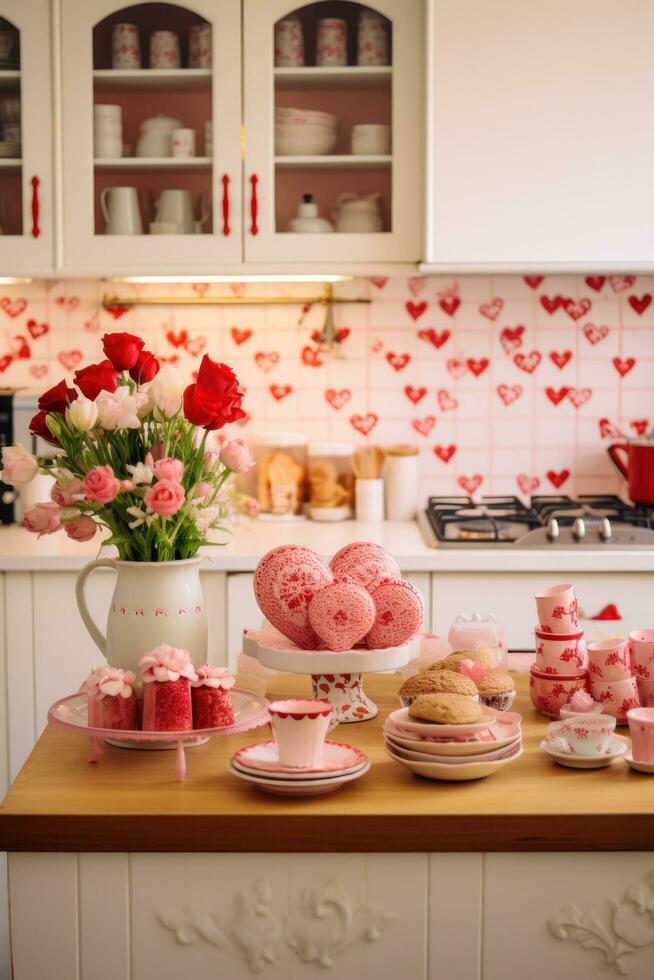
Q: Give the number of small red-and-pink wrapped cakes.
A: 3